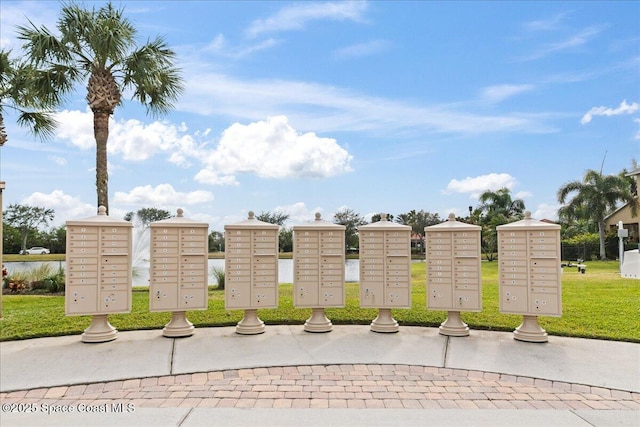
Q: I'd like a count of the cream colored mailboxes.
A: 7